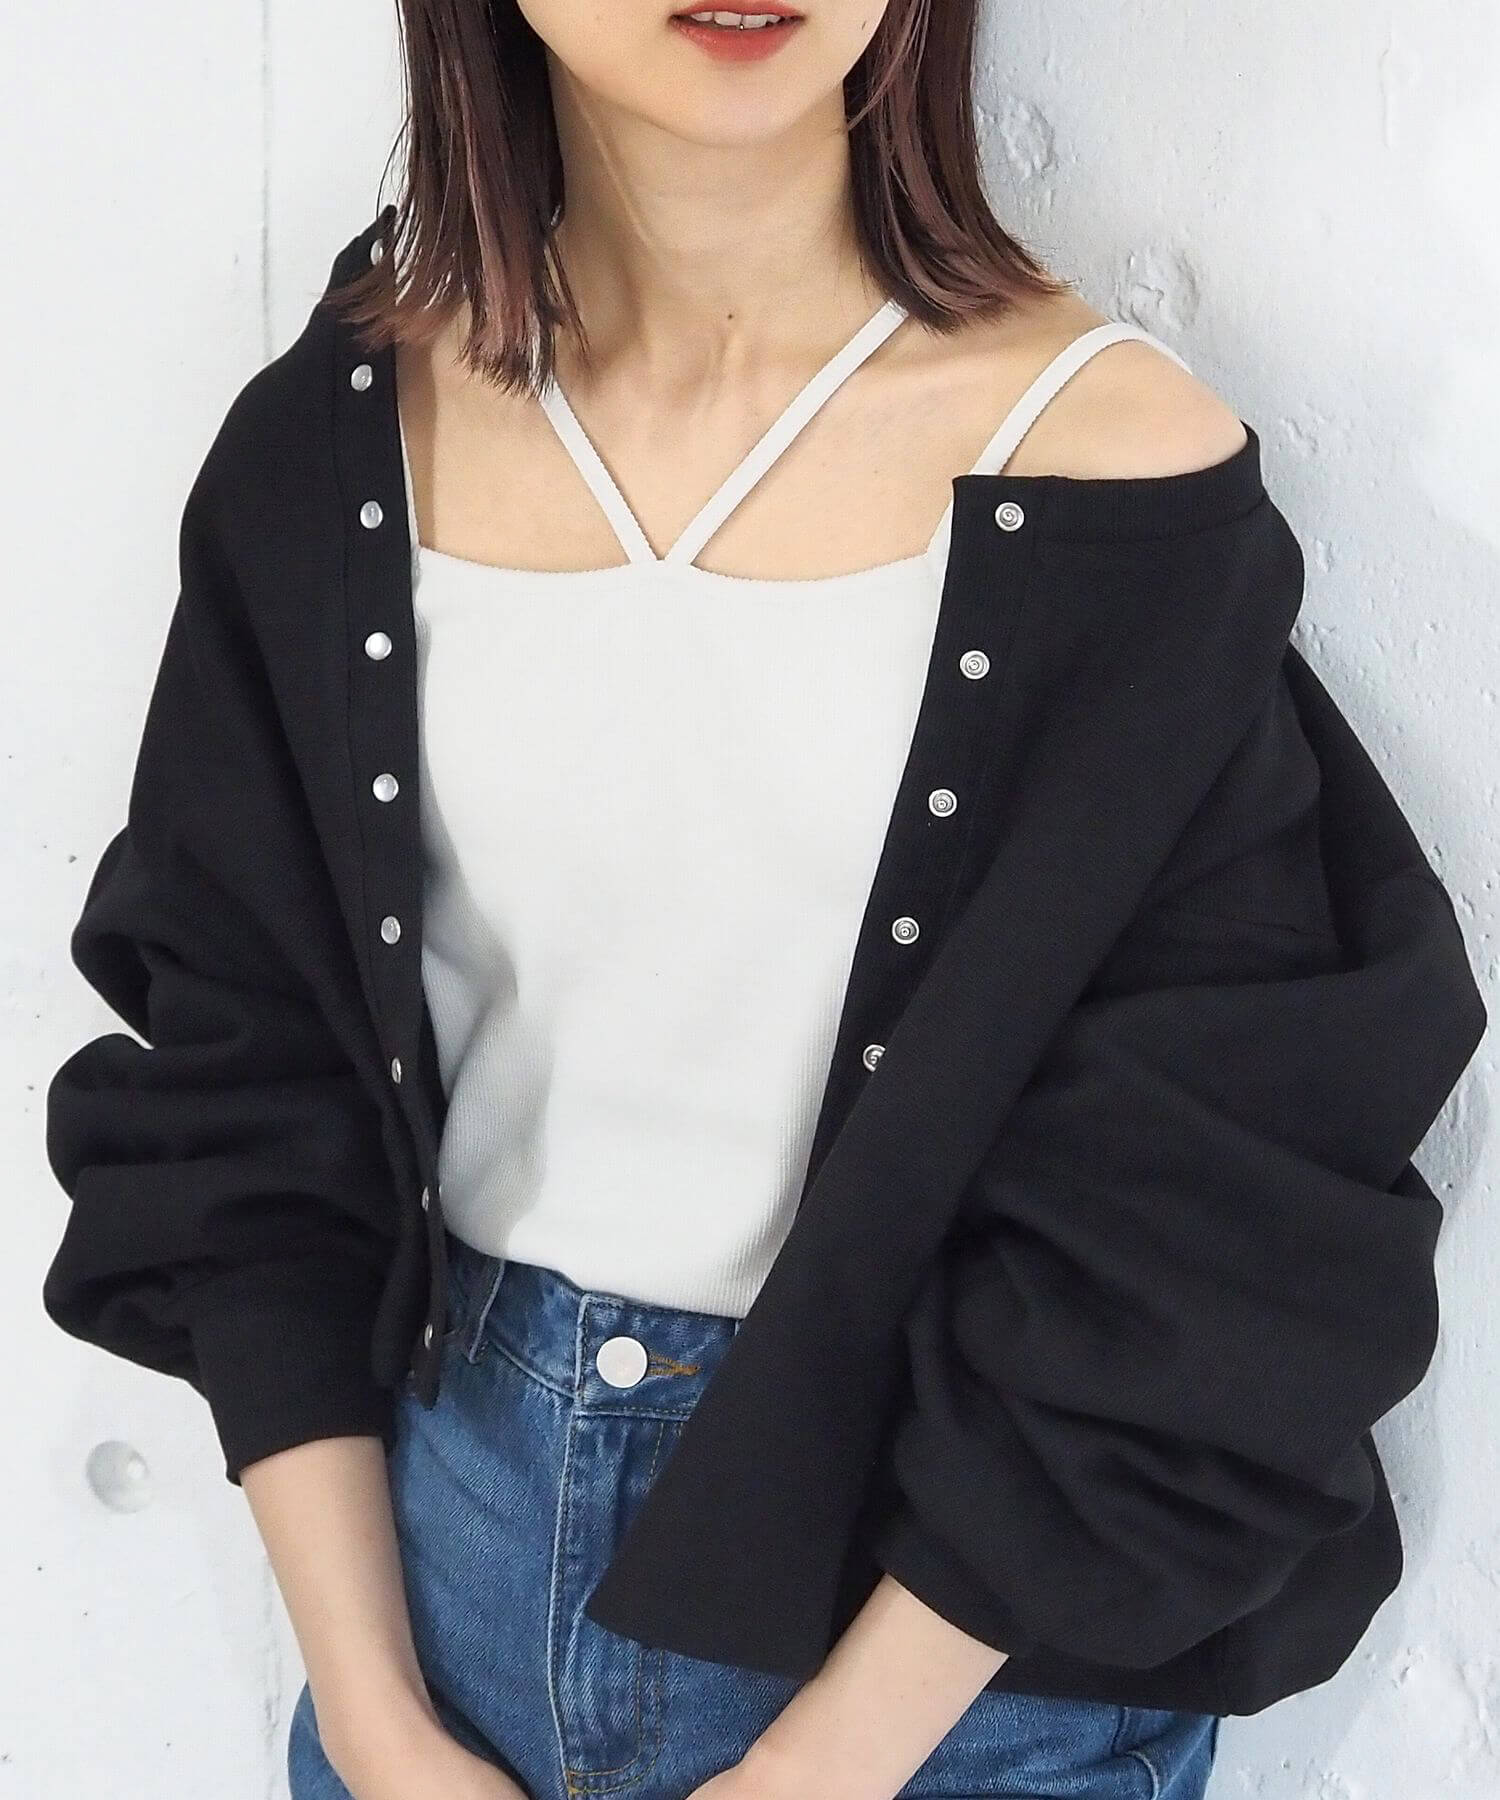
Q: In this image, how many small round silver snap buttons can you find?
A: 14